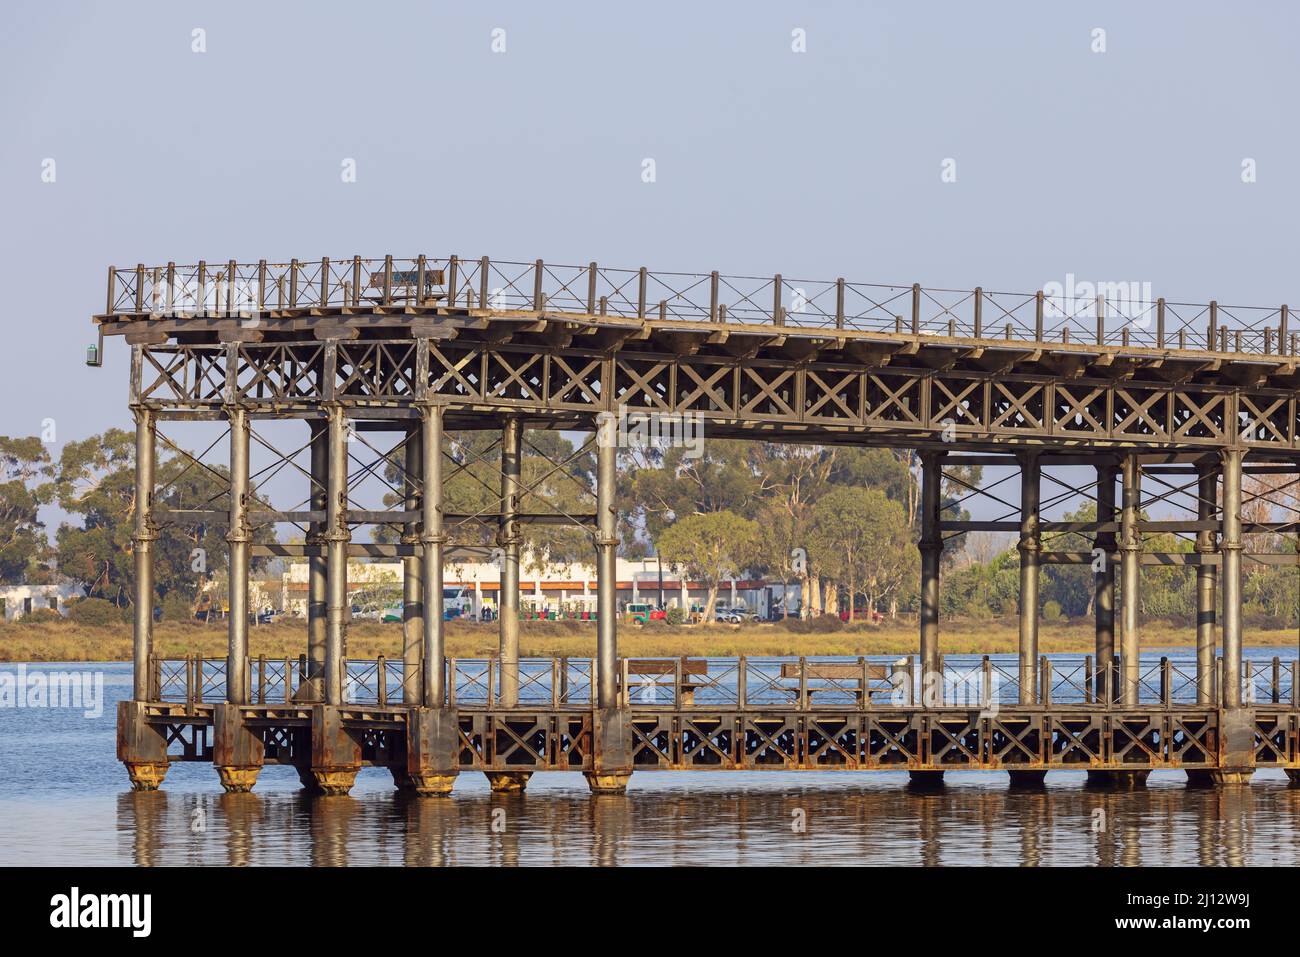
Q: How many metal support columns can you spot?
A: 14